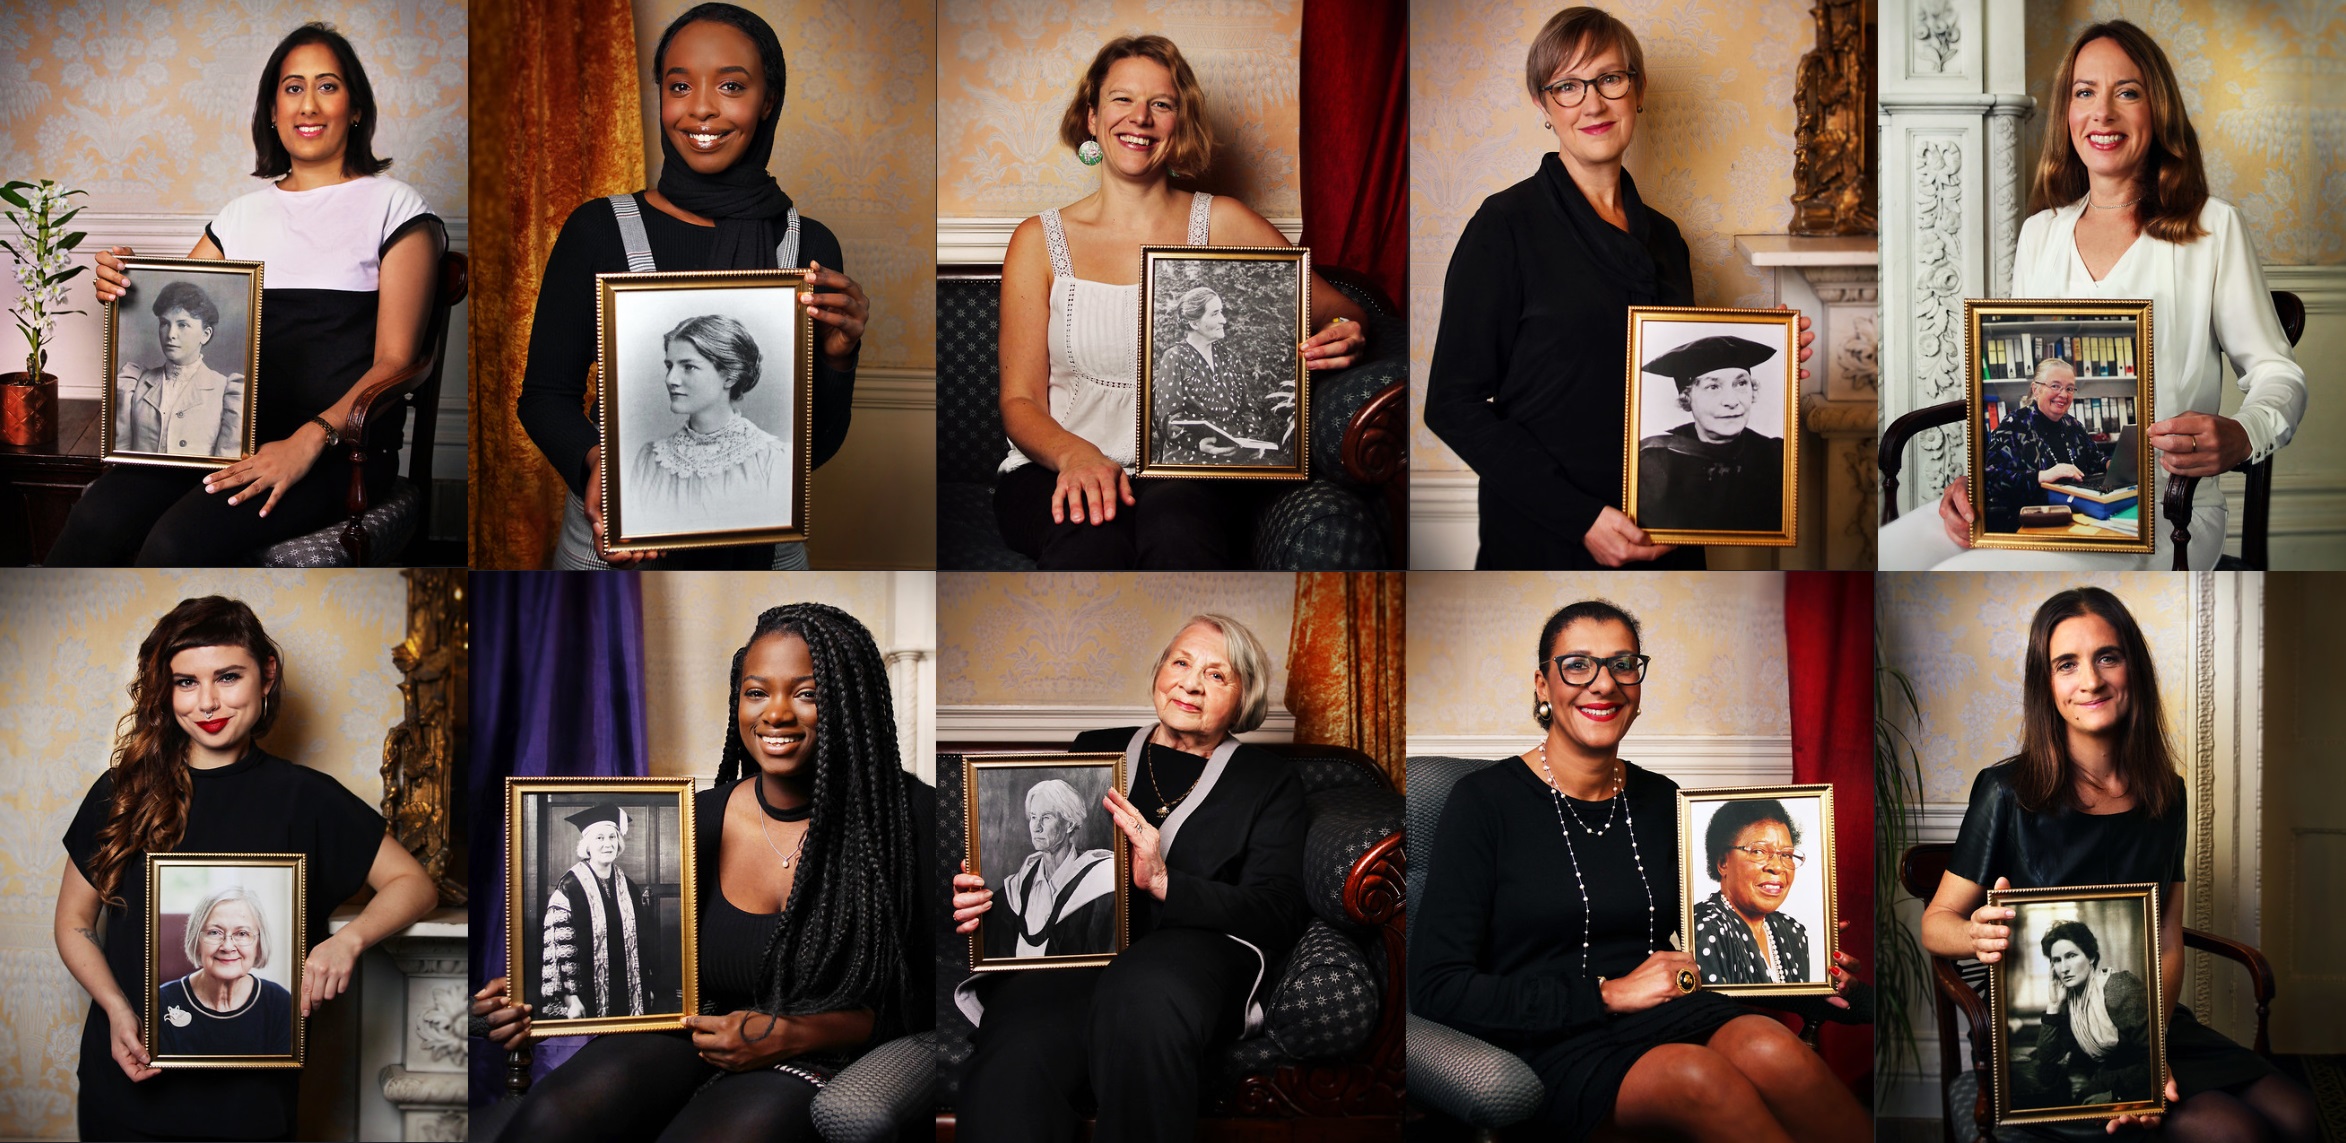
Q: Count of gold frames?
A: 10